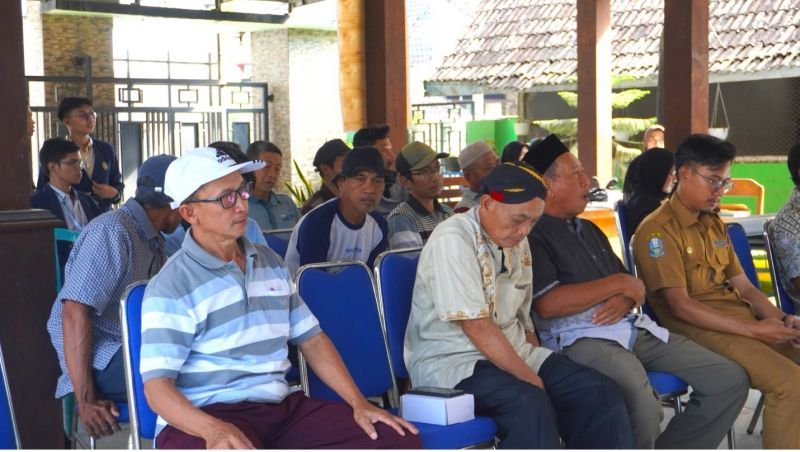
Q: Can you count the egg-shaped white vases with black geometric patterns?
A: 0